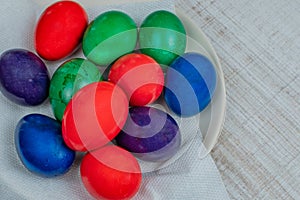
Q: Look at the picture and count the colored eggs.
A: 11